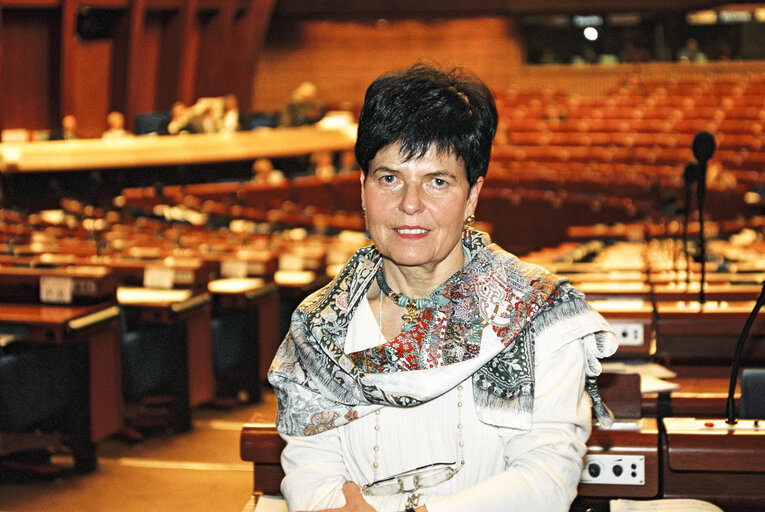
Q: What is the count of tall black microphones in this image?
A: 3